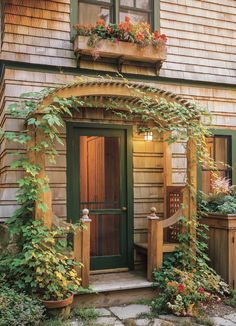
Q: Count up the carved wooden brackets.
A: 3